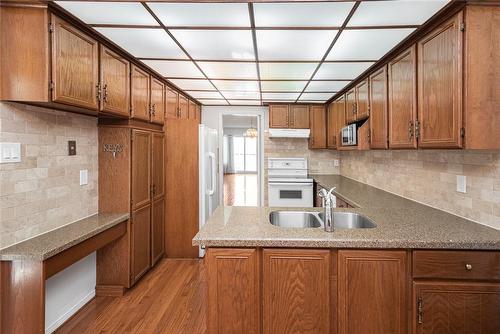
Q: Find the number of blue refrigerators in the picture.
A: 0